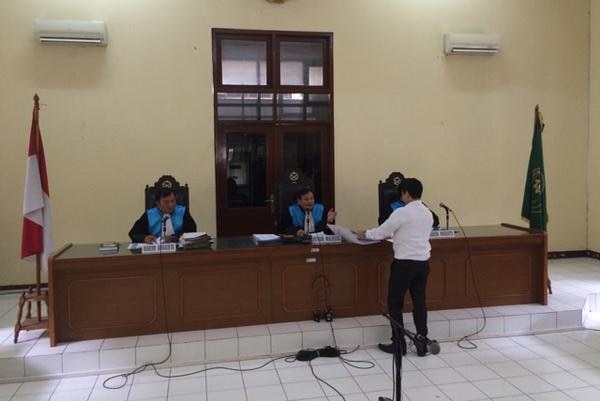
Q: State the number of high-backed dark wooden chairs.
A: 3